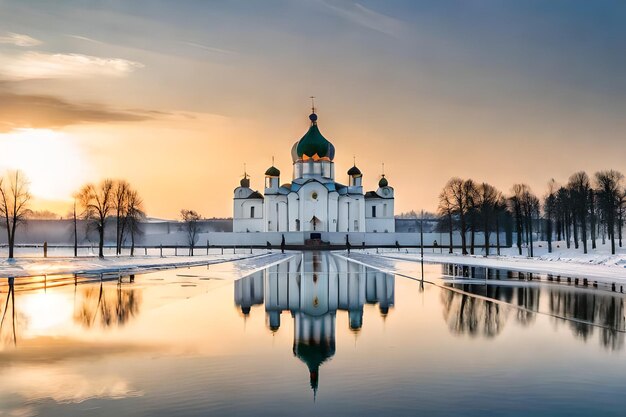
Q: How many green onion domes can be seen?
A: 5